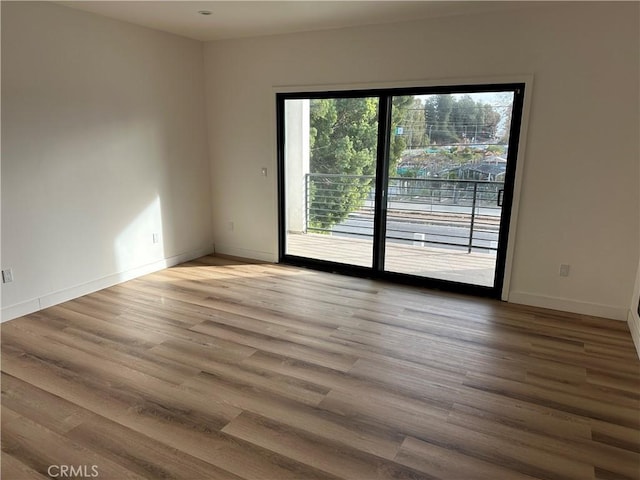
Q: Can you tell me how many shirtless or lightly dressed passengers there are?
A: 0